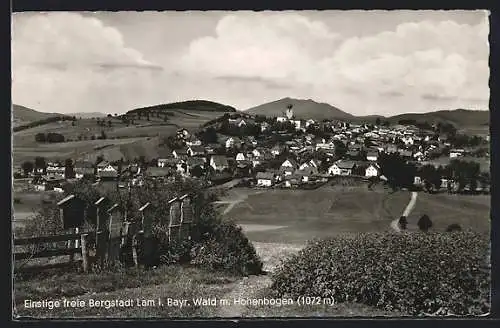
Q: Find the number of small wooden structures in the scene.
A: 6